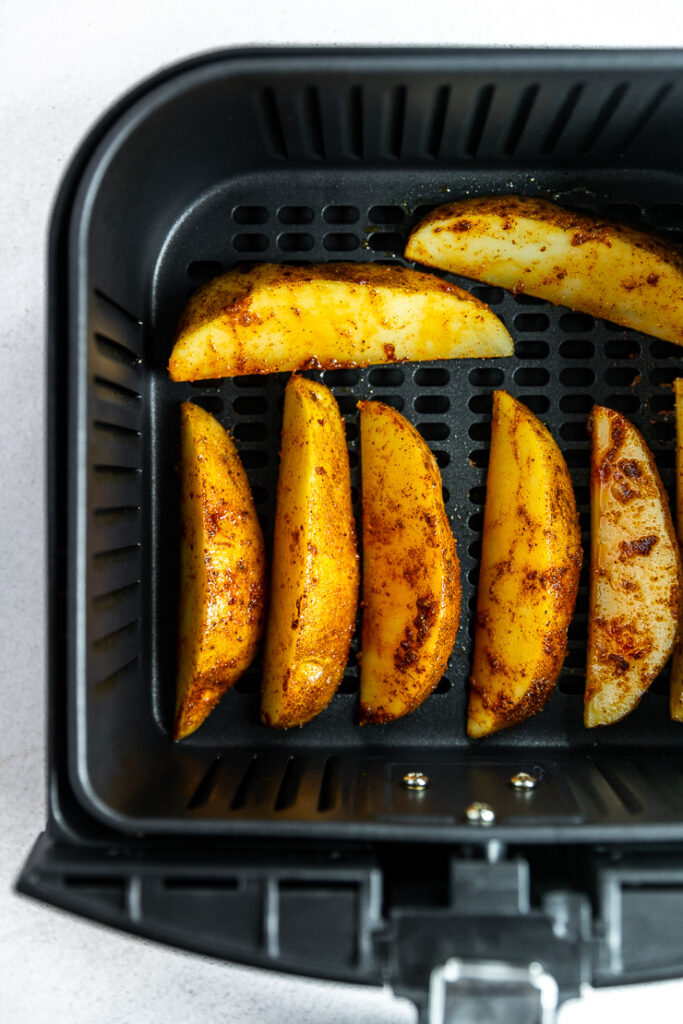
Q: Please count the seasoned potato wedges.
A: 8